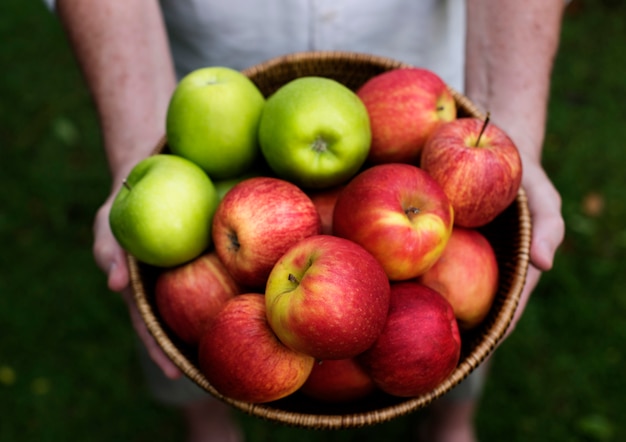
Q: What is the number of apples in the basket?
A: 15